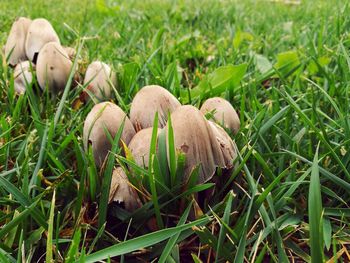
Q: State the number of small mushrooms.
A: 12